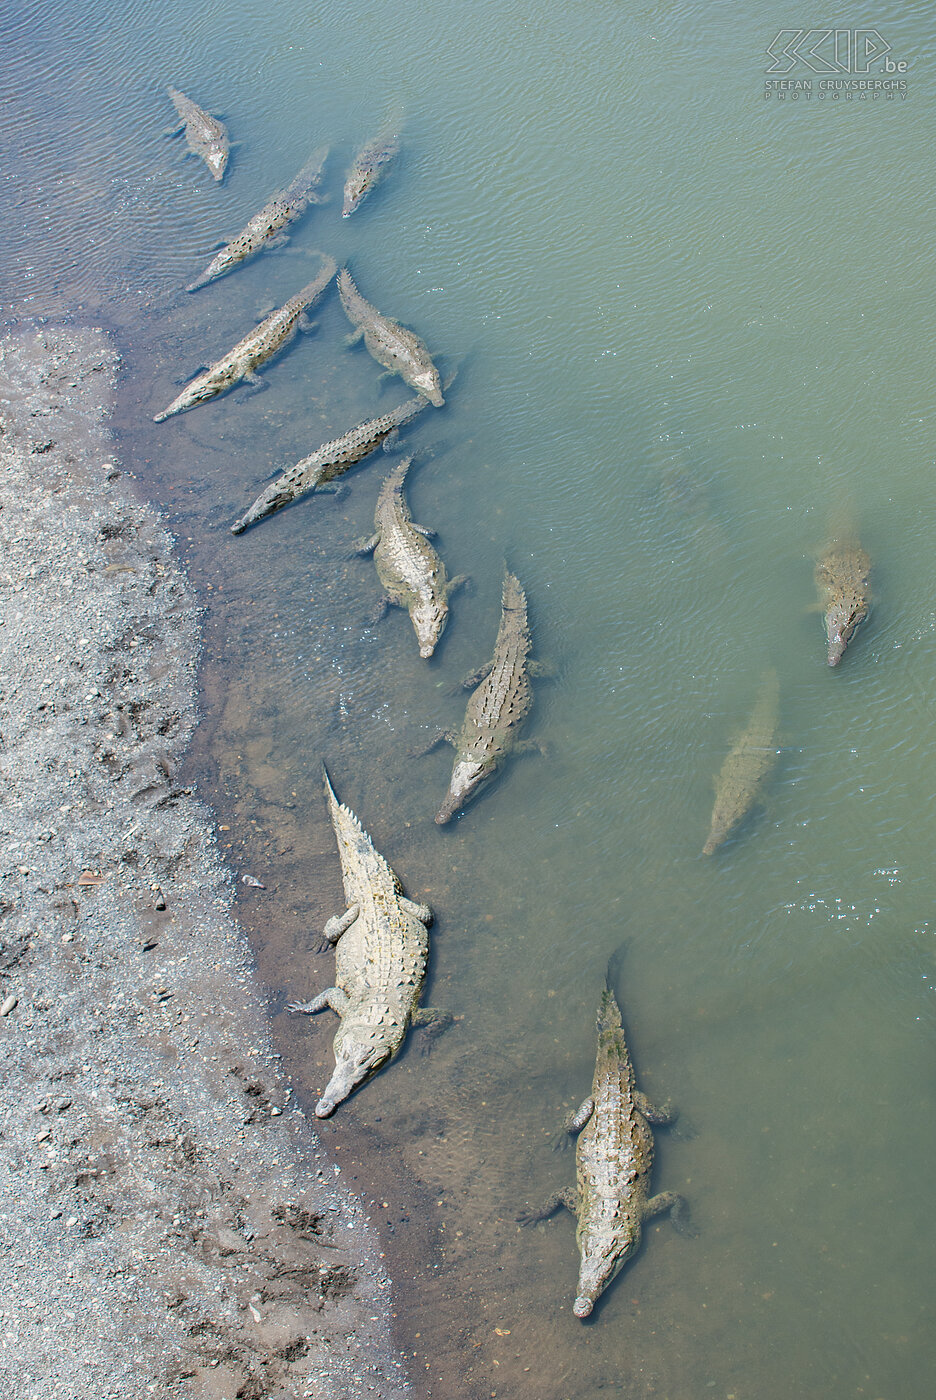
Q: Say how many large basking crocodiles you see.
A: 12